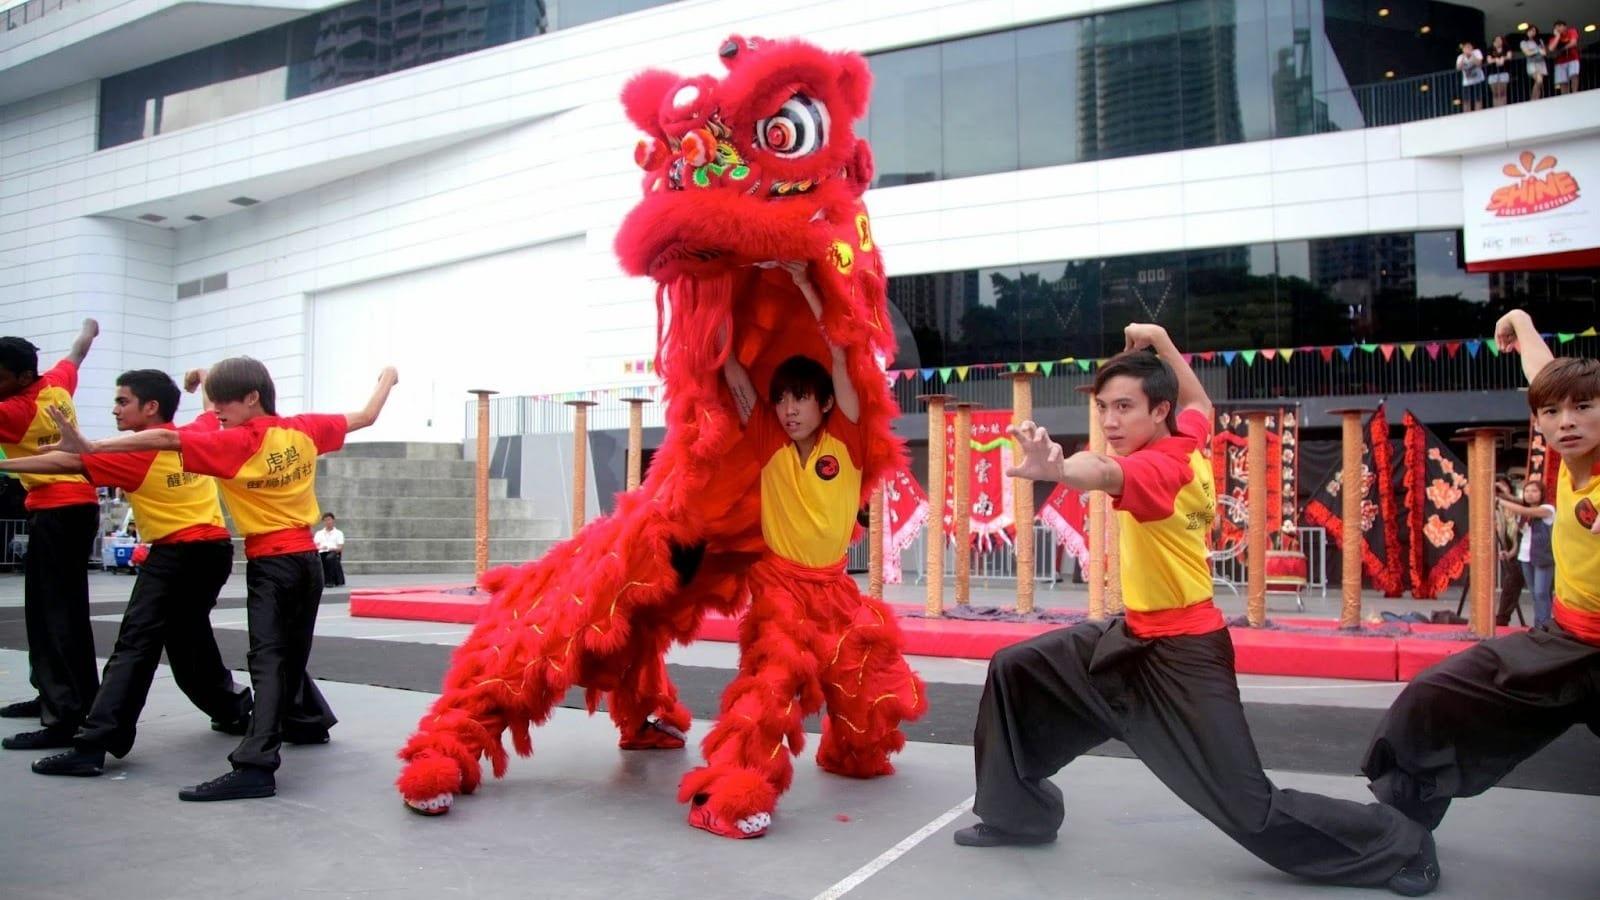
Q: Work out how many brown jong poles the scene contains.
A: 13